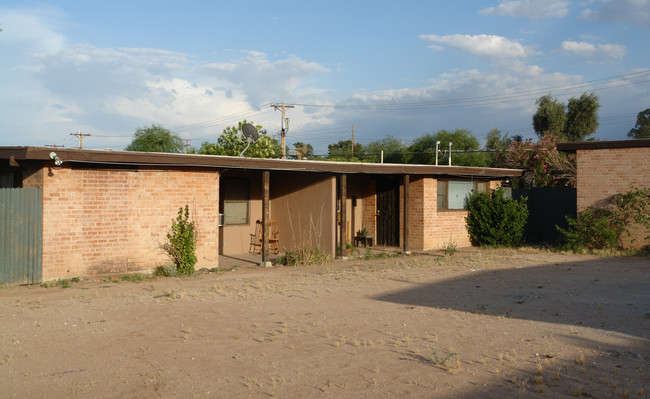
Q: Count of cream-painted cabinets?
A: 0